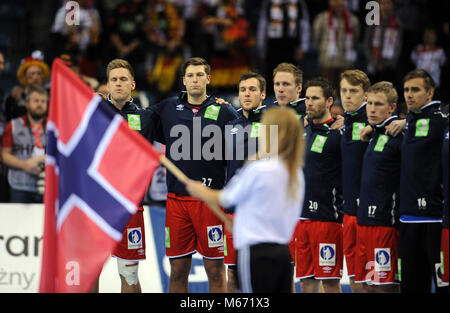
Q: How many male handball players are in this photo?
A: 8